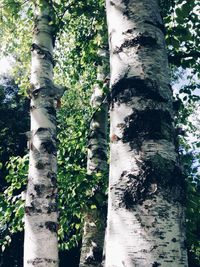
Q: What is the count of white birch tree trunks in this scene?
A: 3